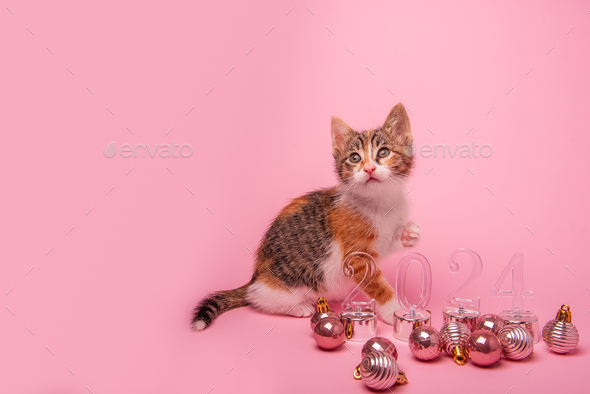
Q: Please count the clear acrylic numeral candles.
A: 4